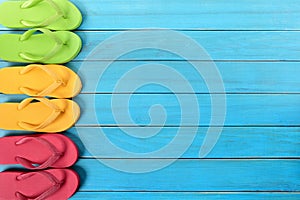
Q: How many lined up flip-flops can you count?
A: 6